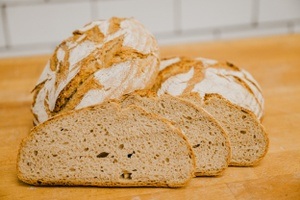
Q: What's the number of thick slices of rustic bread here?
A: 3